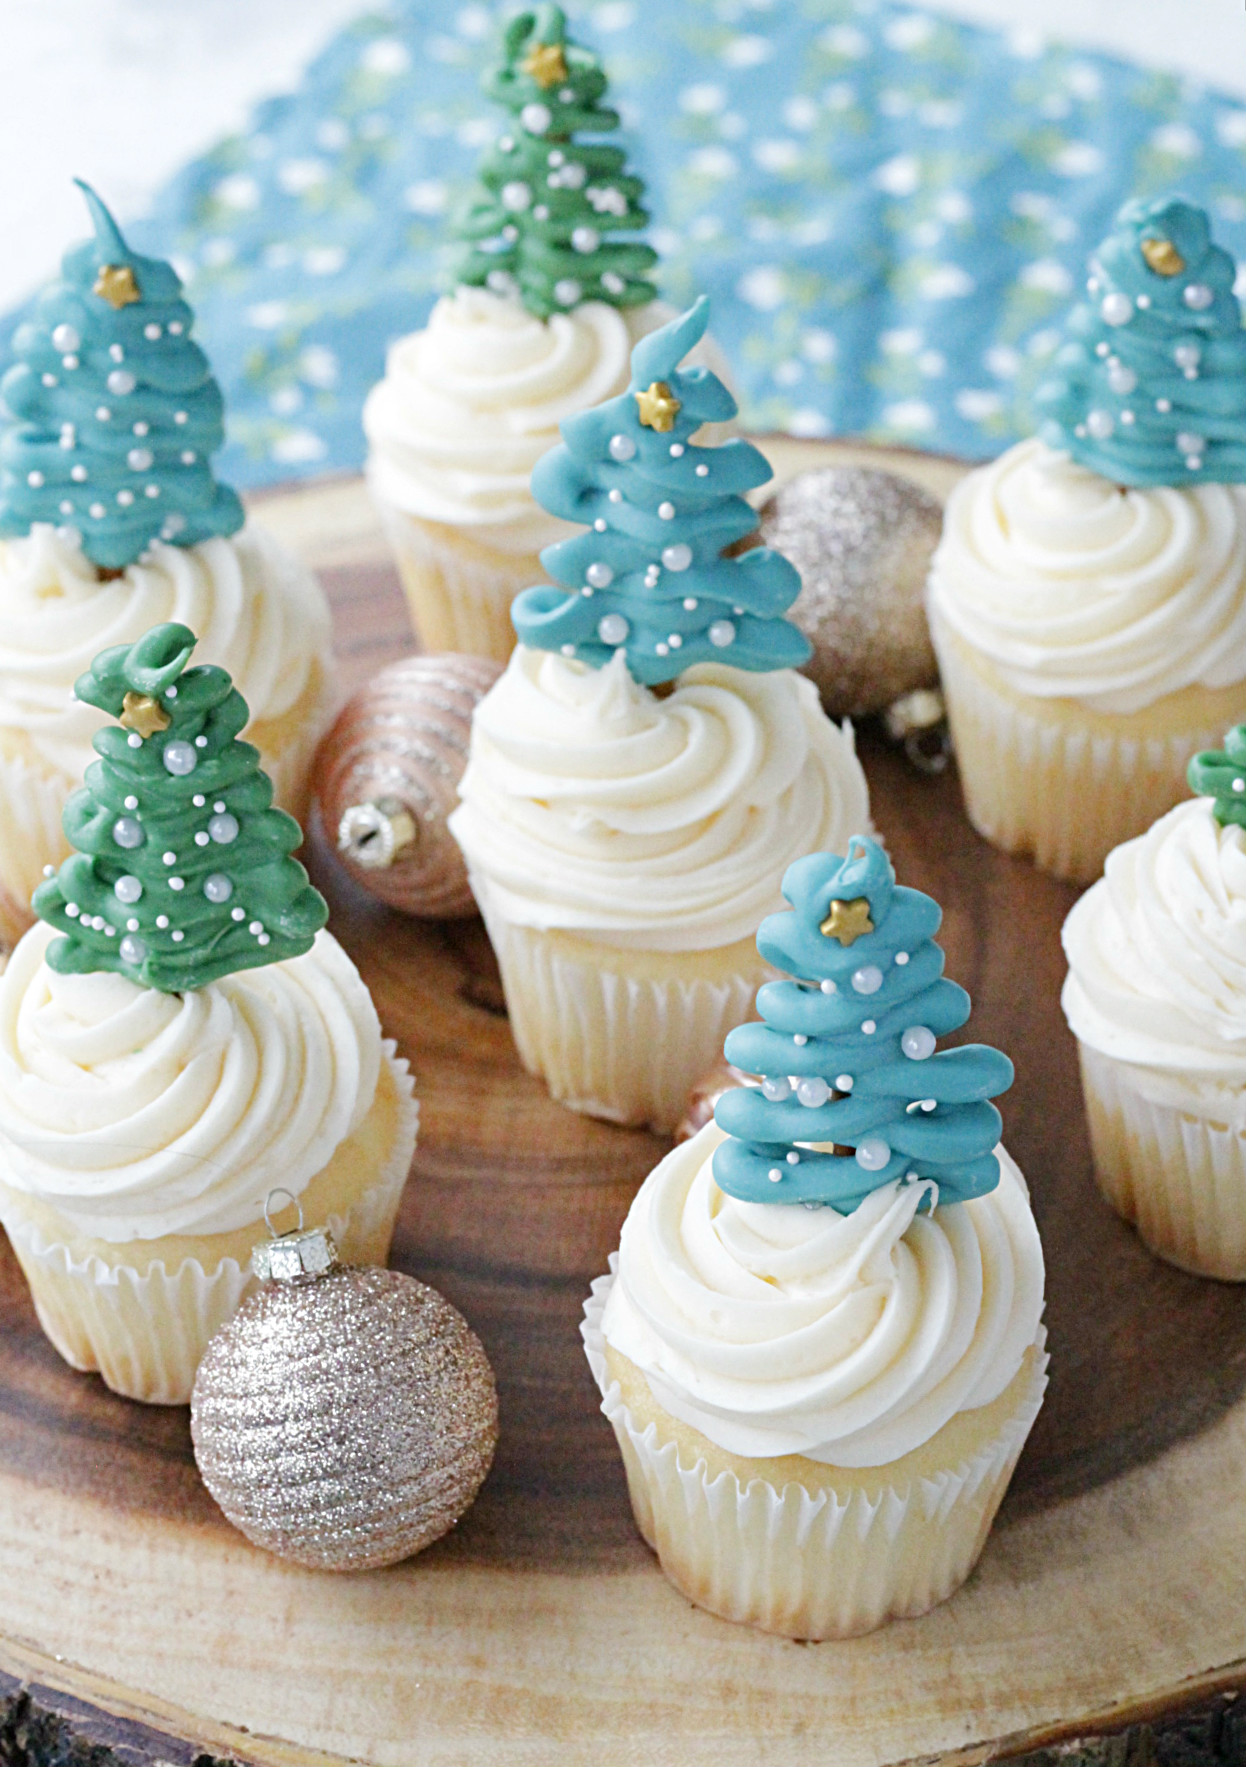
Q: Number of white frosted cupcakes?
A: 7